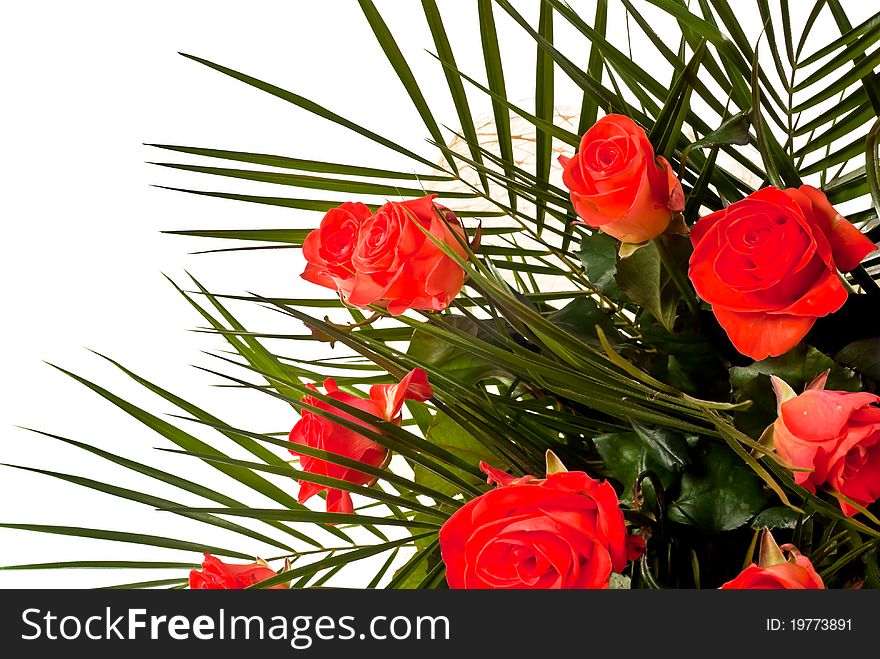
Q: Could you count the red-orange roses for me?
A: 9